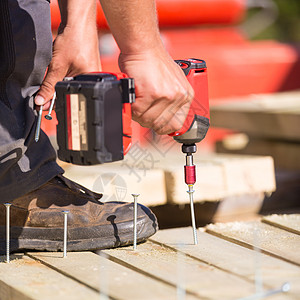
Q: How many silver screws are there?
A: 6